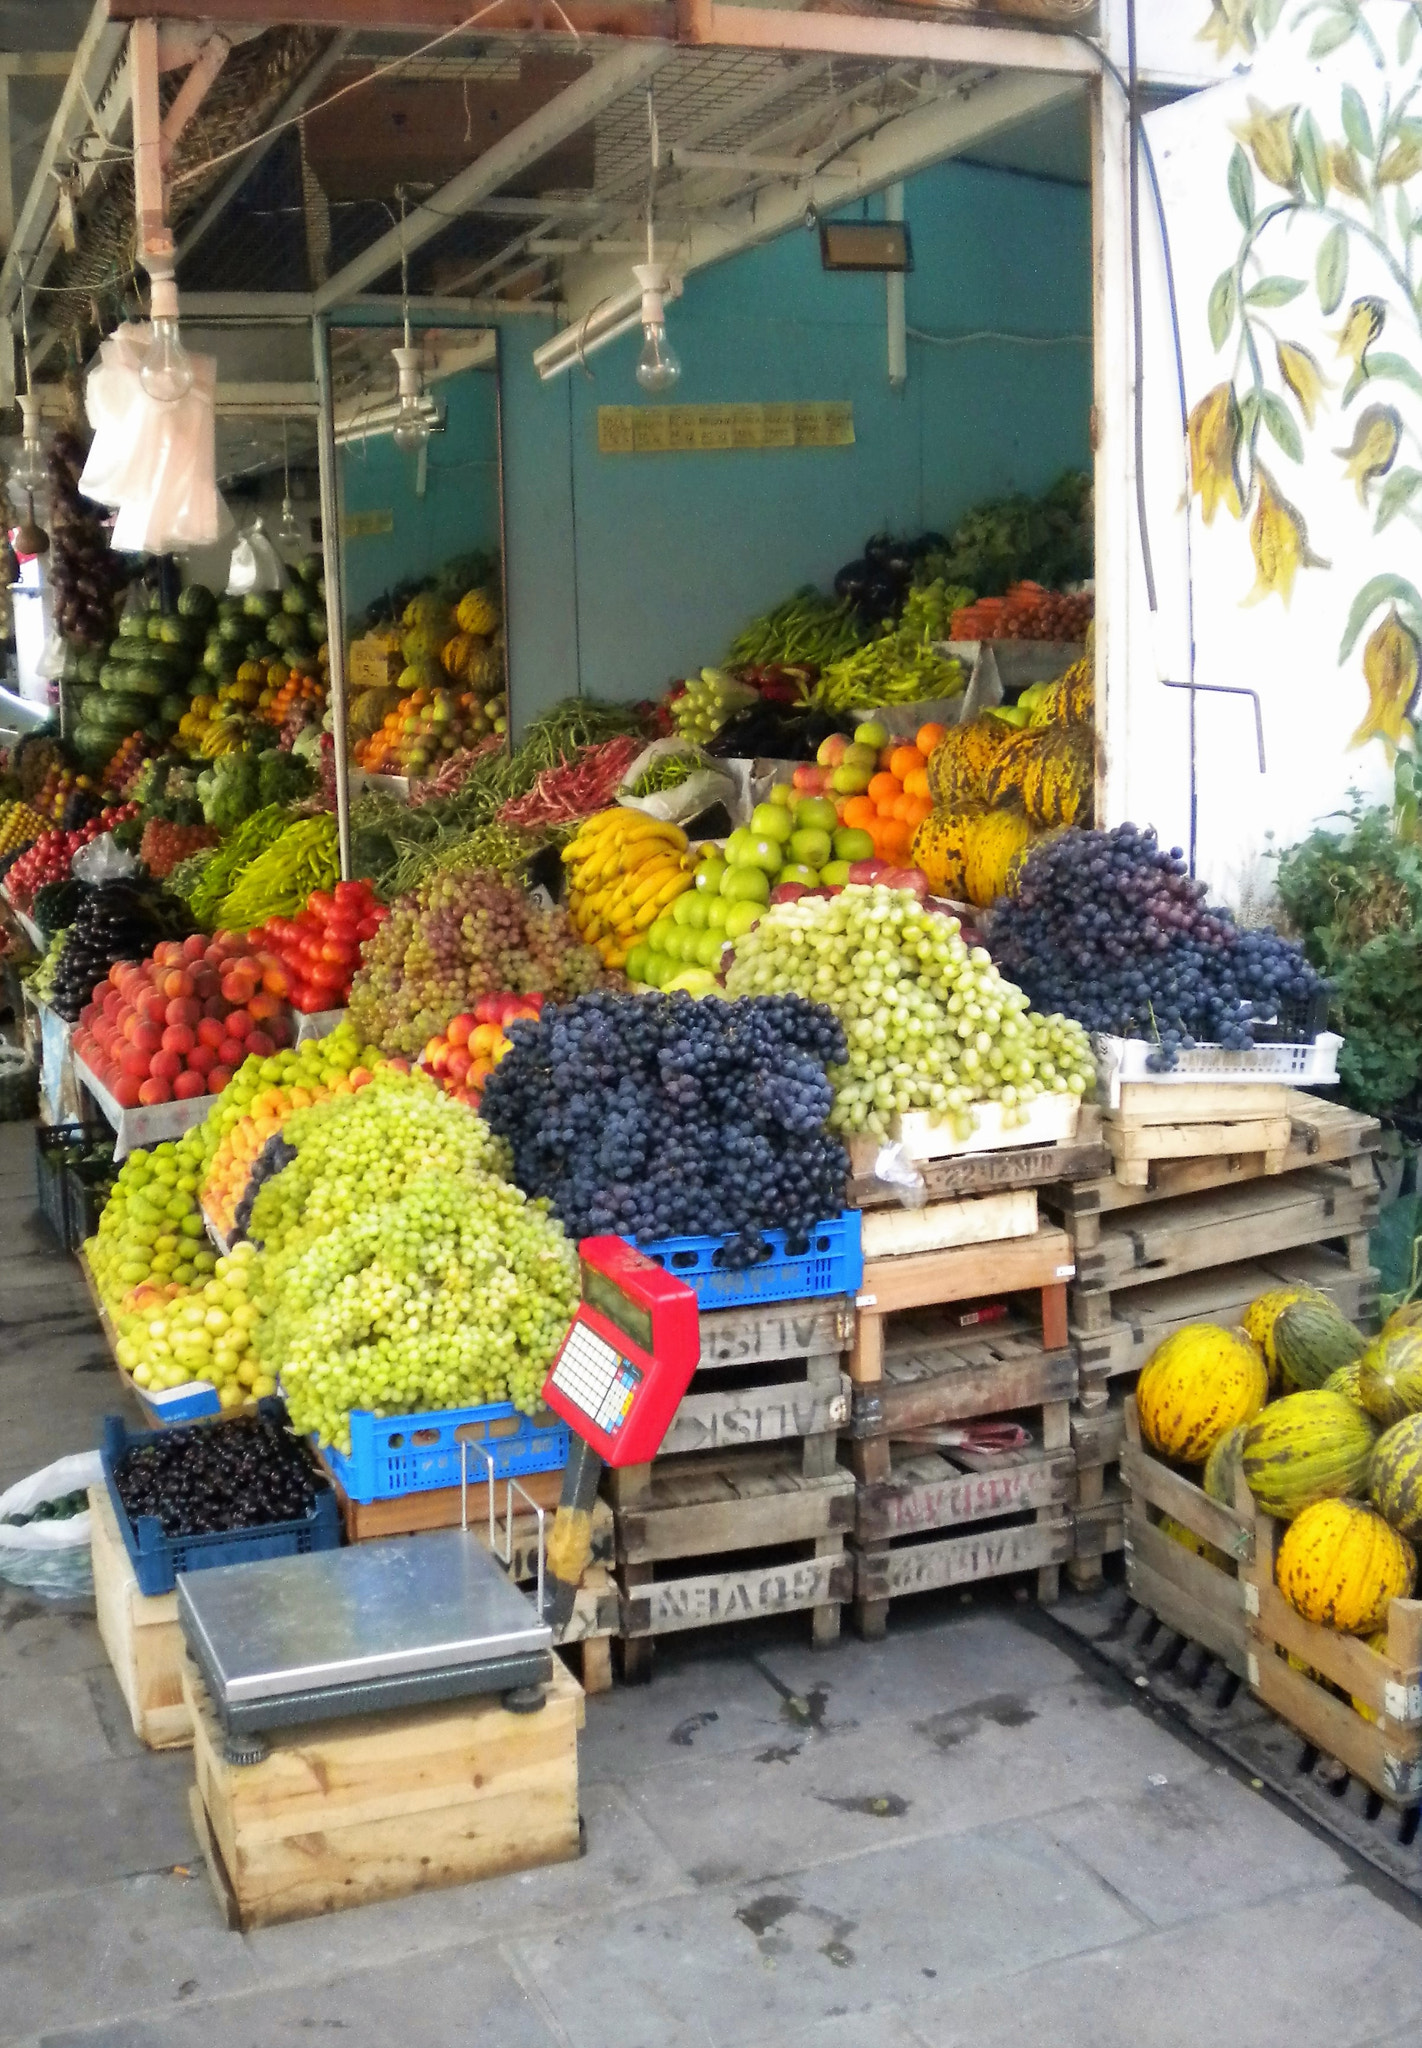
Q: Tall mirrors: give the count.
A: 1